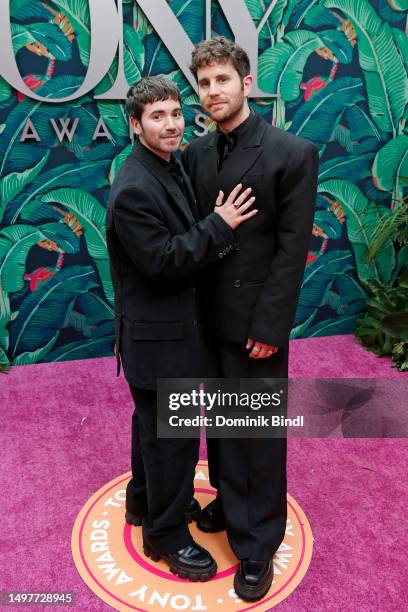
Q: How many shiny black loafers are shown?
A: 4